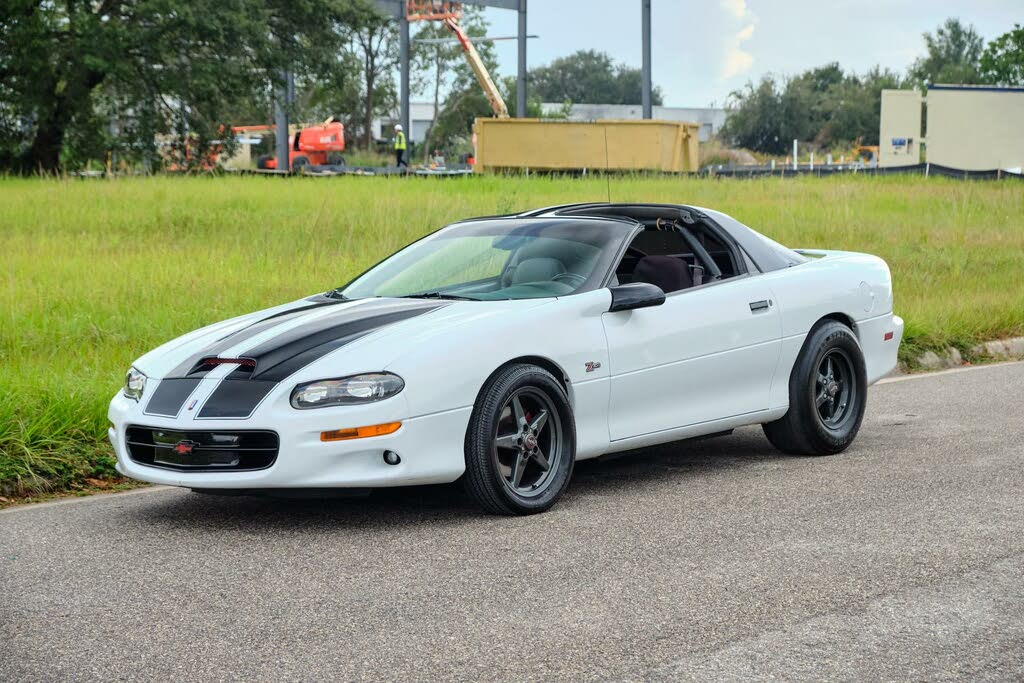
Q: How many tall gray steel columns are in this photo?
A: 4